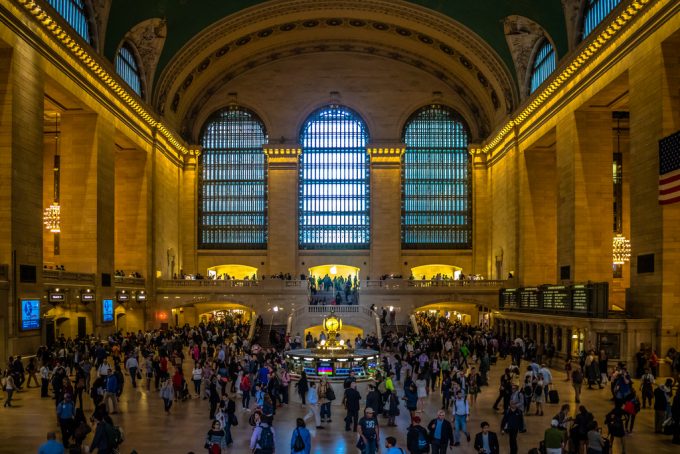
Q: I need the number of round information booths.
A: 1